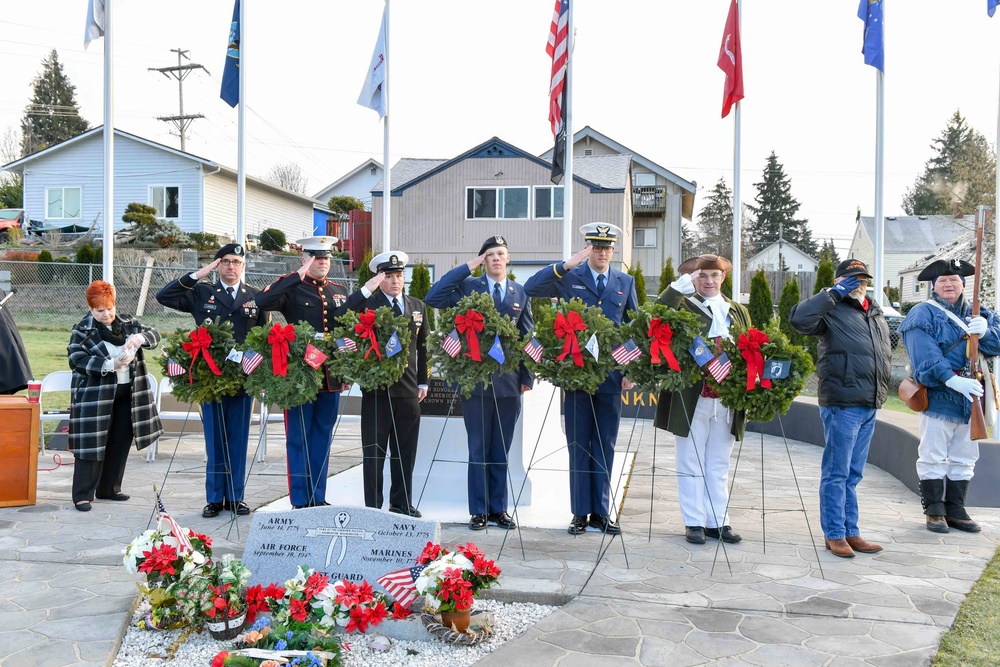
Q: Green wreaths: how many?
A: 7